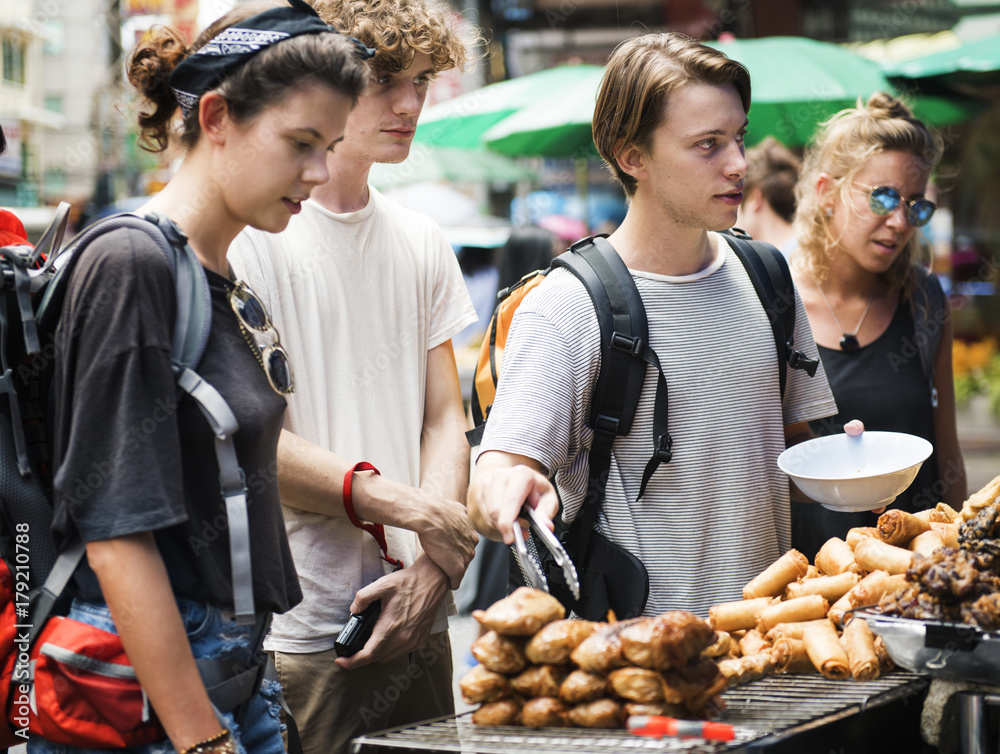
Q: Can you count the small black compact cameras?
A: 1